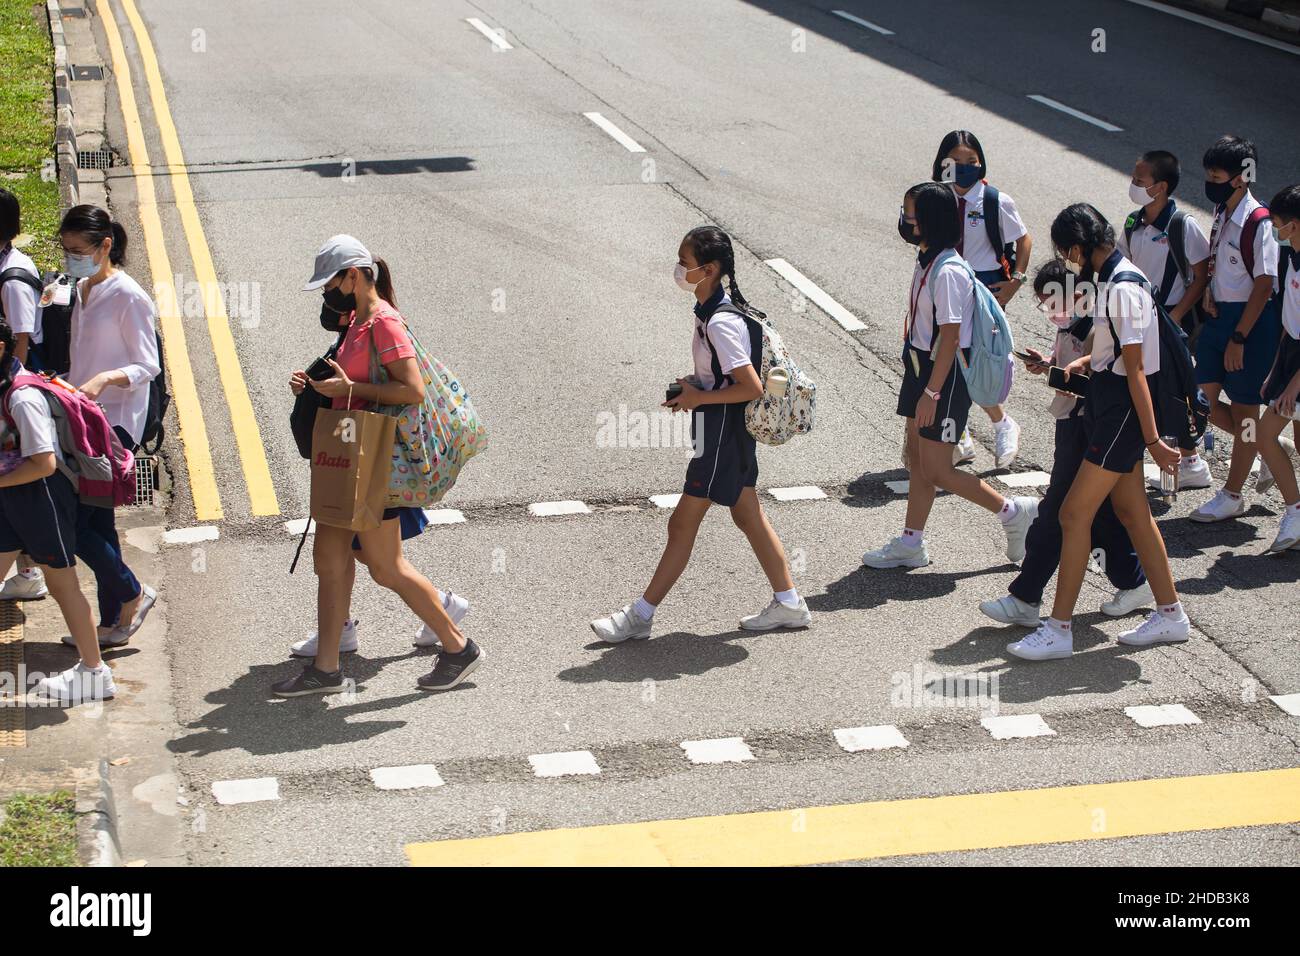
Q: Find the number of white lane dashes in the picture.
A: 5